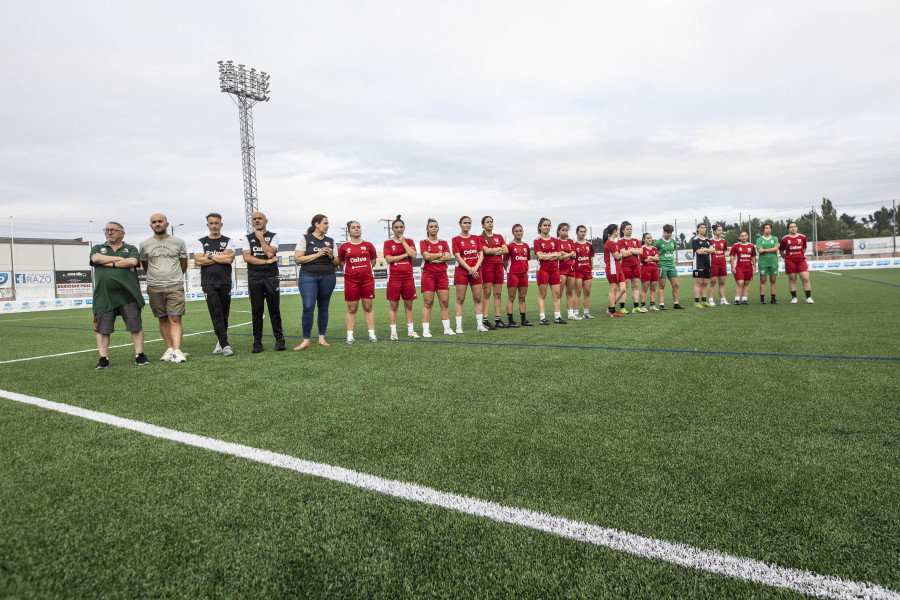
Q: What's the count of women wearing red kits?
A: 15